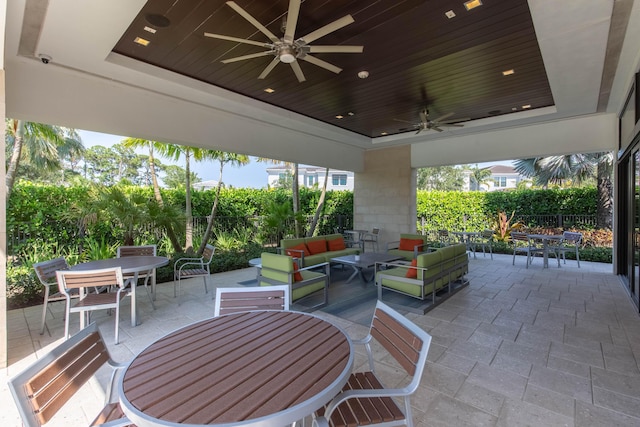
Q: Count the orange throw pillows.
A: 6